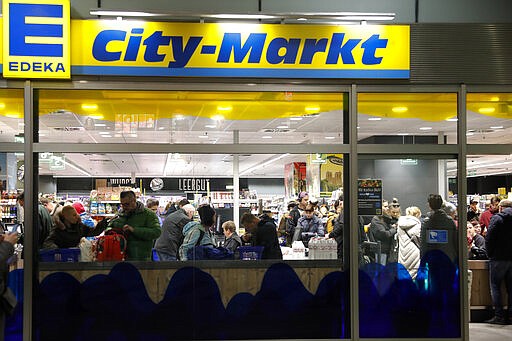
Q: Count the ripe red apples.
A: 0